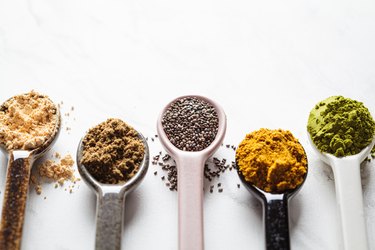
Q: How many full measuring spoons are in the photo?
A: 5